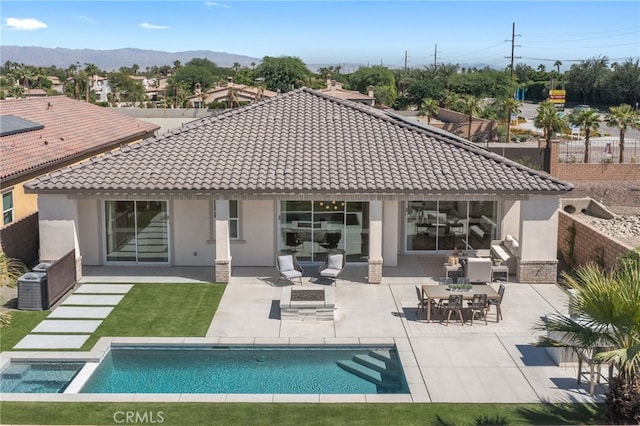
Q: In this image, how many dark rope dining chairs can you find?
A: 6